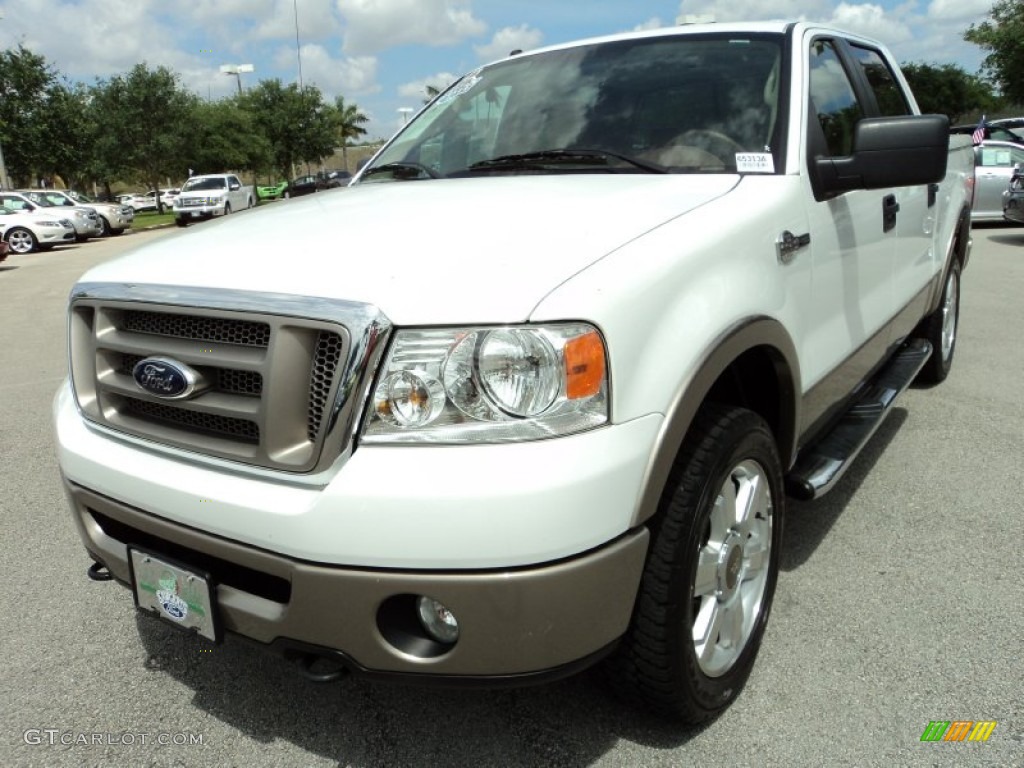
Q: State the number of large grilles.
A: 1